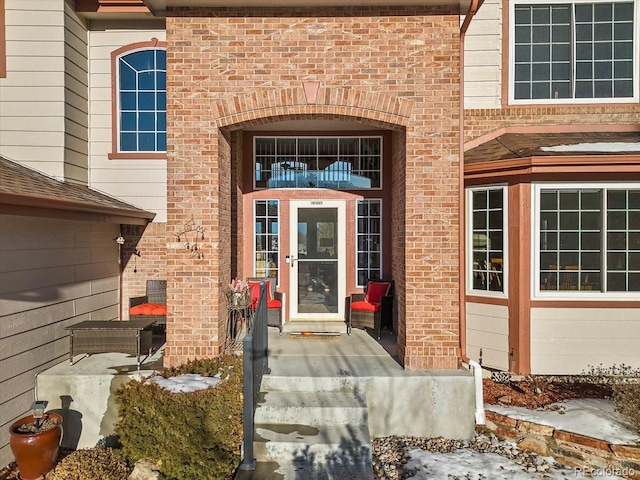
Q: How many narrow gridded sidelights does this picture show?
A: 2